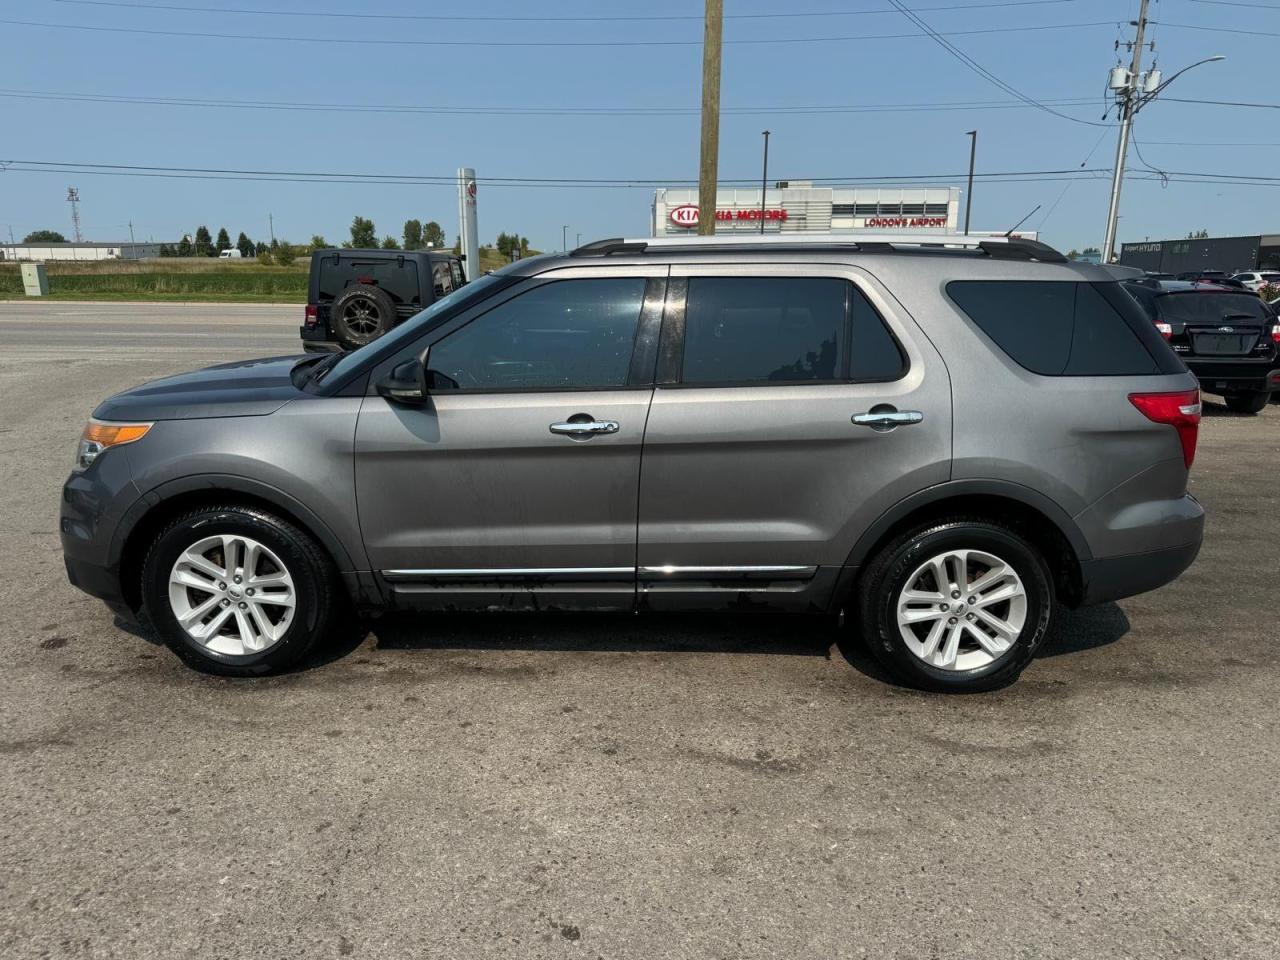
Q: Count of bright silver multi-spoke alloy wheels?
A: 2